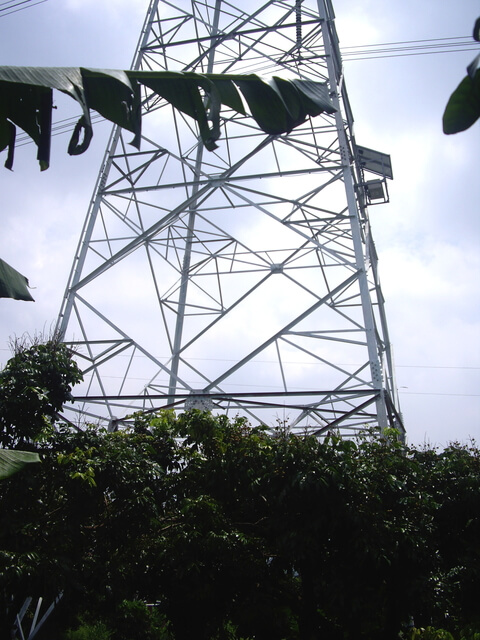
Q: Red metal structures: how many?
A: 0